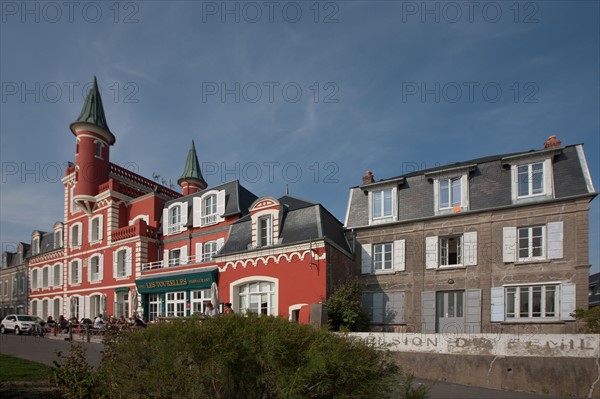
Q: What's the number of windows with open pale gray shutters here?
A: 4